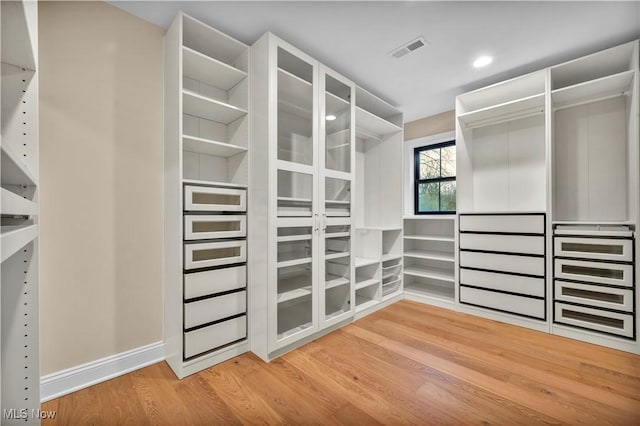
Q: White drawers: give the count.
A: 15